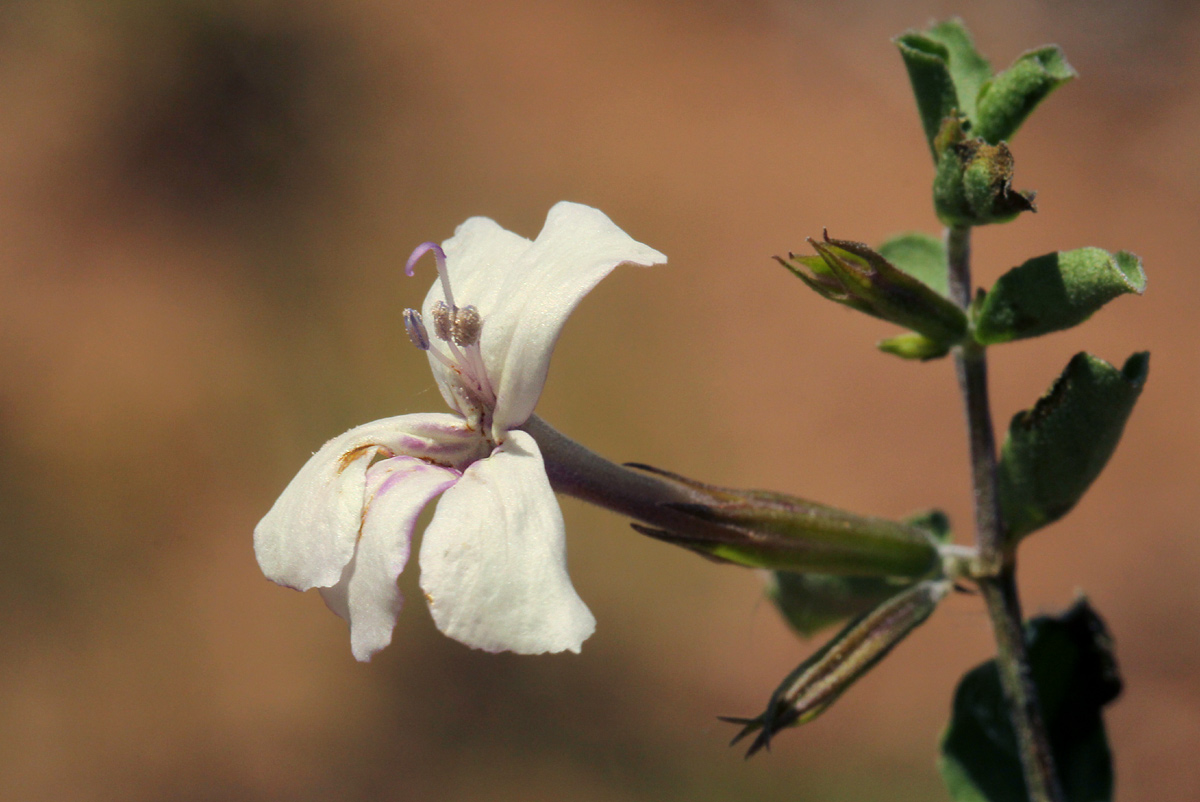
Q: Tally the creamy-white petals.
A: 5